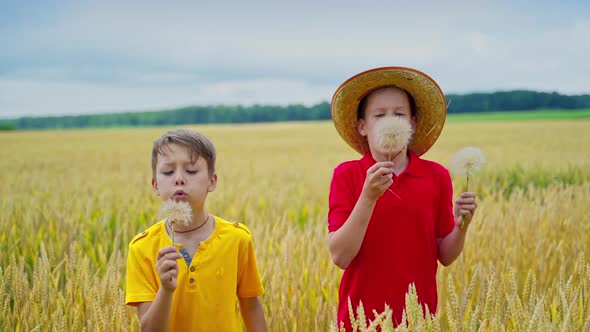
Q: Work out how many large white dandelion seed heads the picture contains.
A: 3